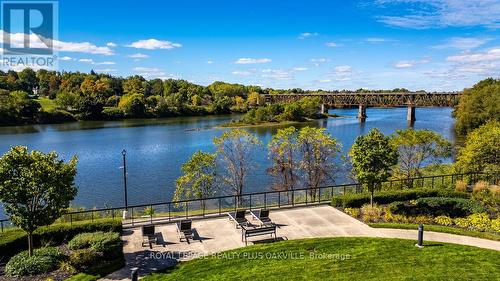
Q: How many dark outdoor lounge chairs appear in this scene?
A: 4